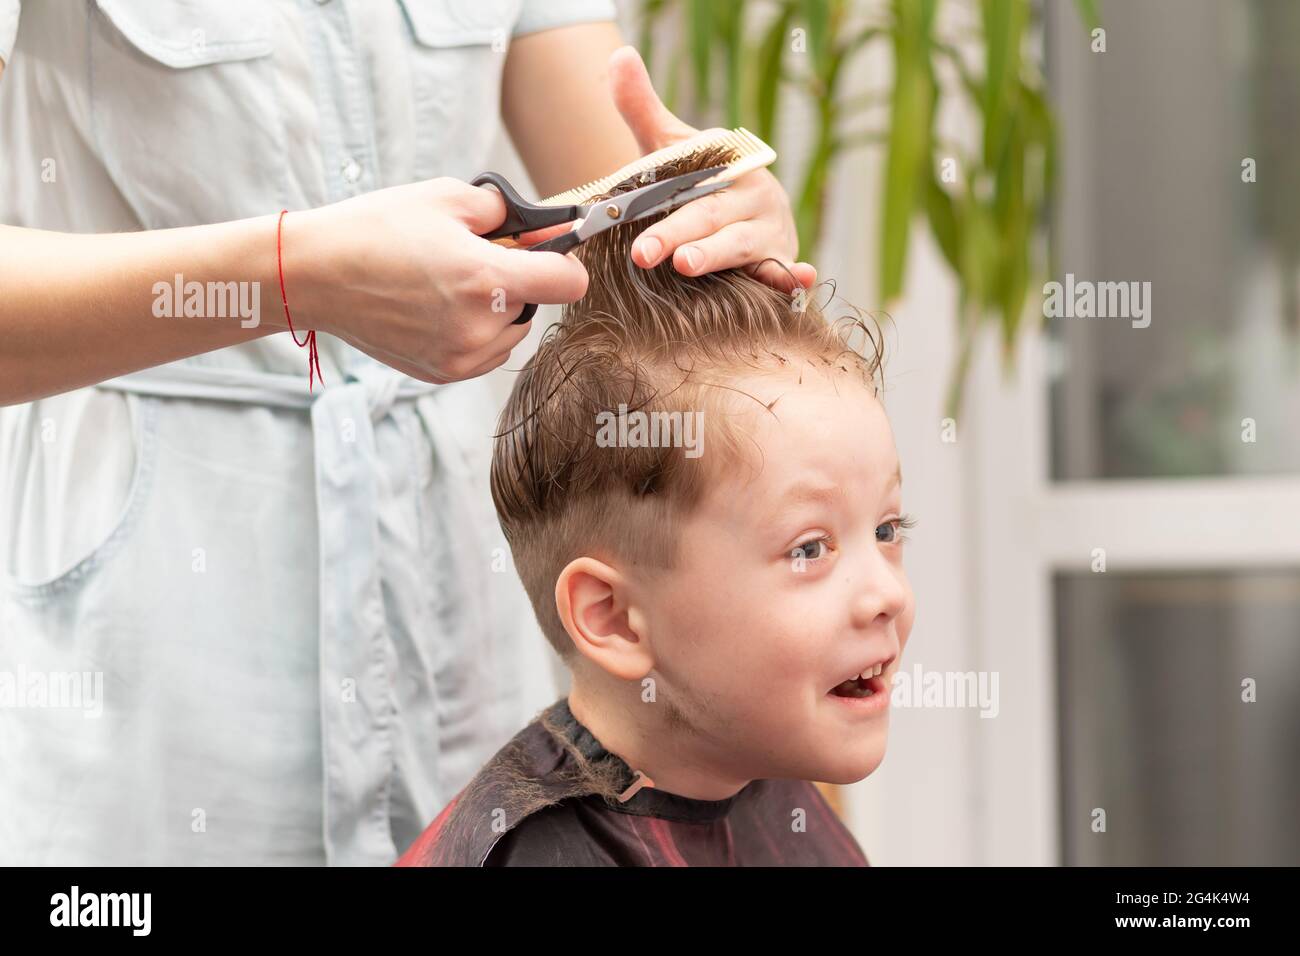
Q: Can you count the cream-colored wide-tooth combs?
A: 1